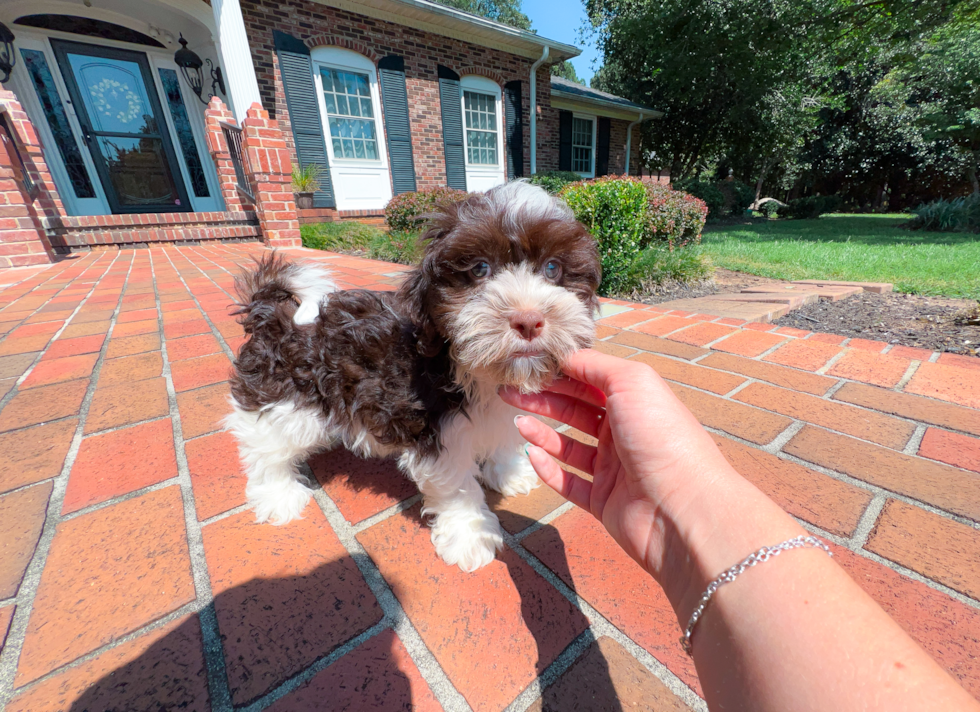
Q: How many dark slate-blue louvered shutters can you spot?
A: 6